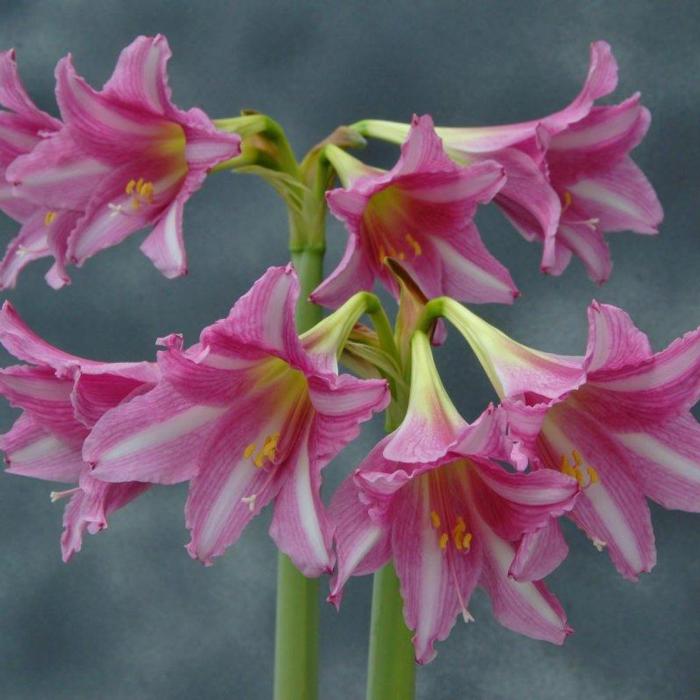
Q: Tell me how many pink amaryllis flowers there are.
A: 8